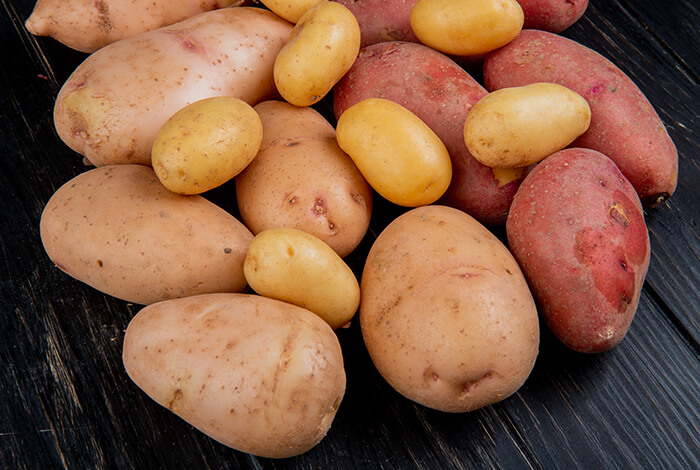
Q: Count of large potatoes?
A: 11